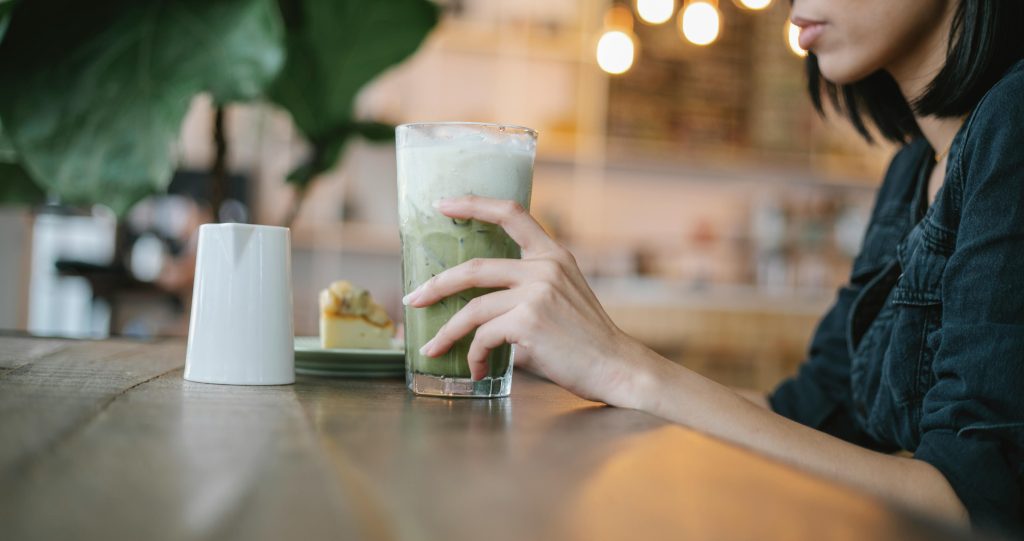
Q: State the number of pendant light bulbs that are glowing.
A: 5